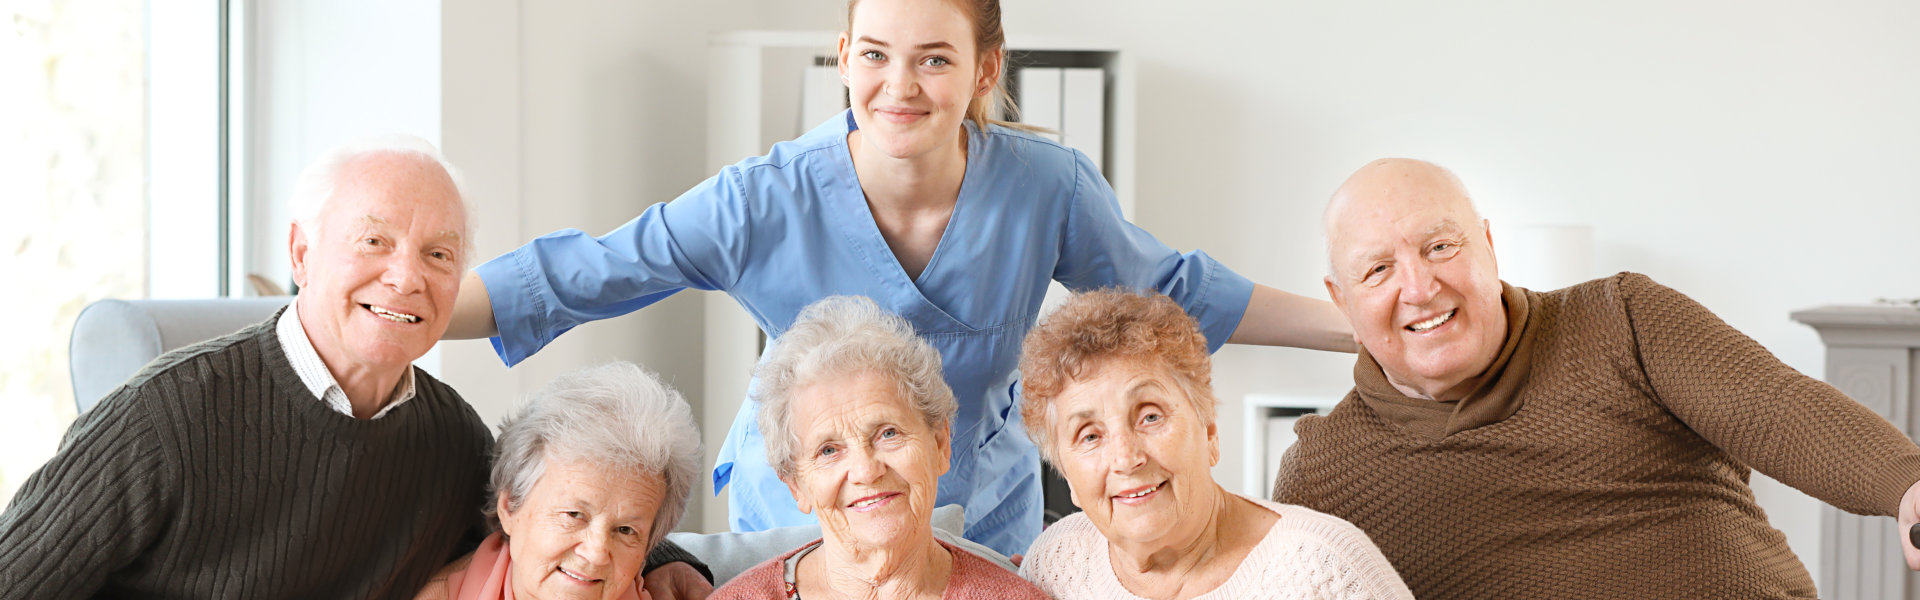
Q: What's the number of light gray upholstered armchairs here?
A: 1